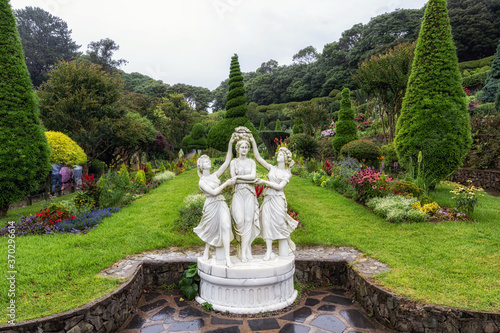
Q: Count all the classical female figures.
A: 3